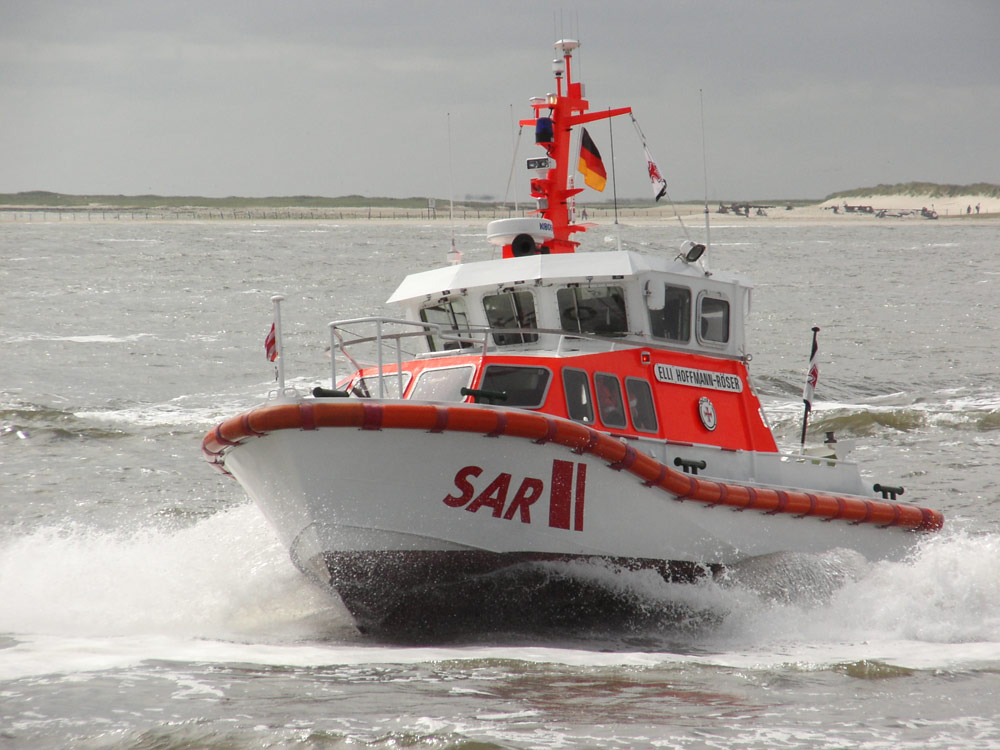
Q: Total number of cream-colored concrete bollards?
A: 0